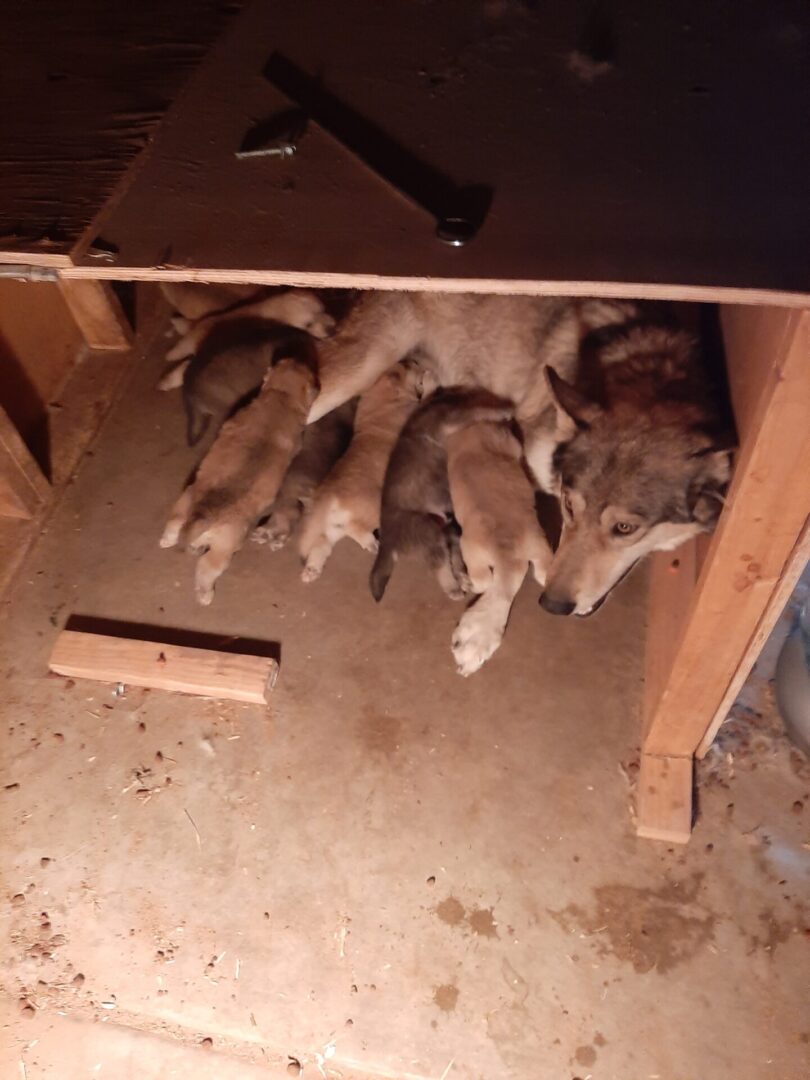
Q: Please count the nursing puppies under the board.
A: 8